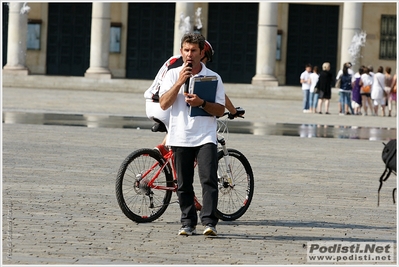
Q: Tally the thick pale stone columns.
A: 5